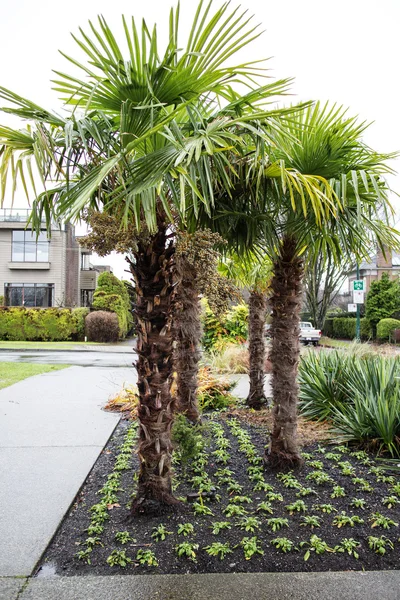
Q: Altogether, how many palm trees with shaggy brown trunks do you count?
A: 4